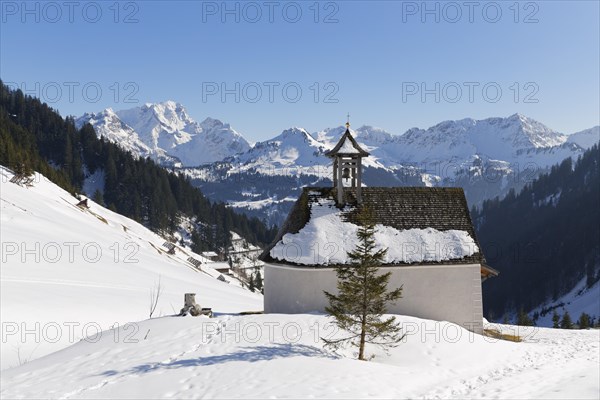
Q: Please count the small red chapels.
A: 0